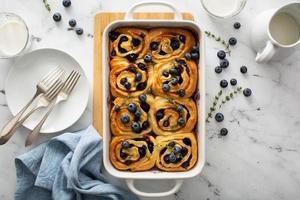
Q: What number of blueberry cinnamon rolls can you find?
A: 8